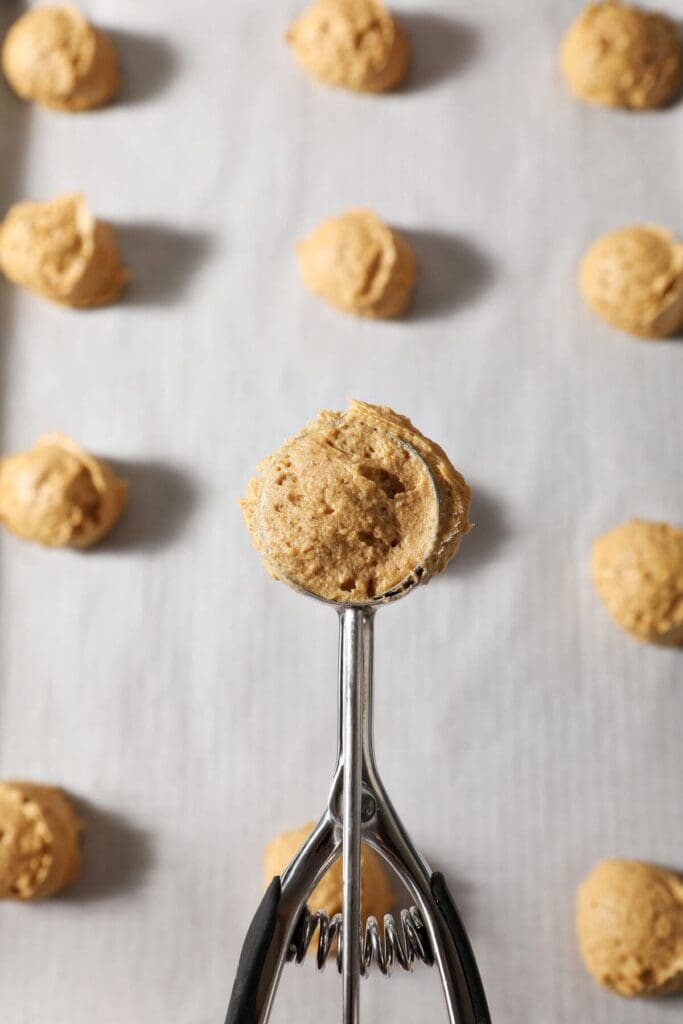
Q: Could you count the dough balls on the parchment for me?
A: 11